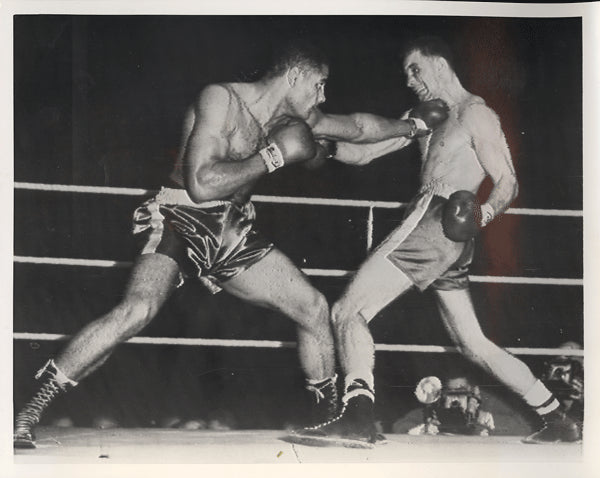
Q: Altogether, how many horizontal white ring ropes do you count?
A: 3